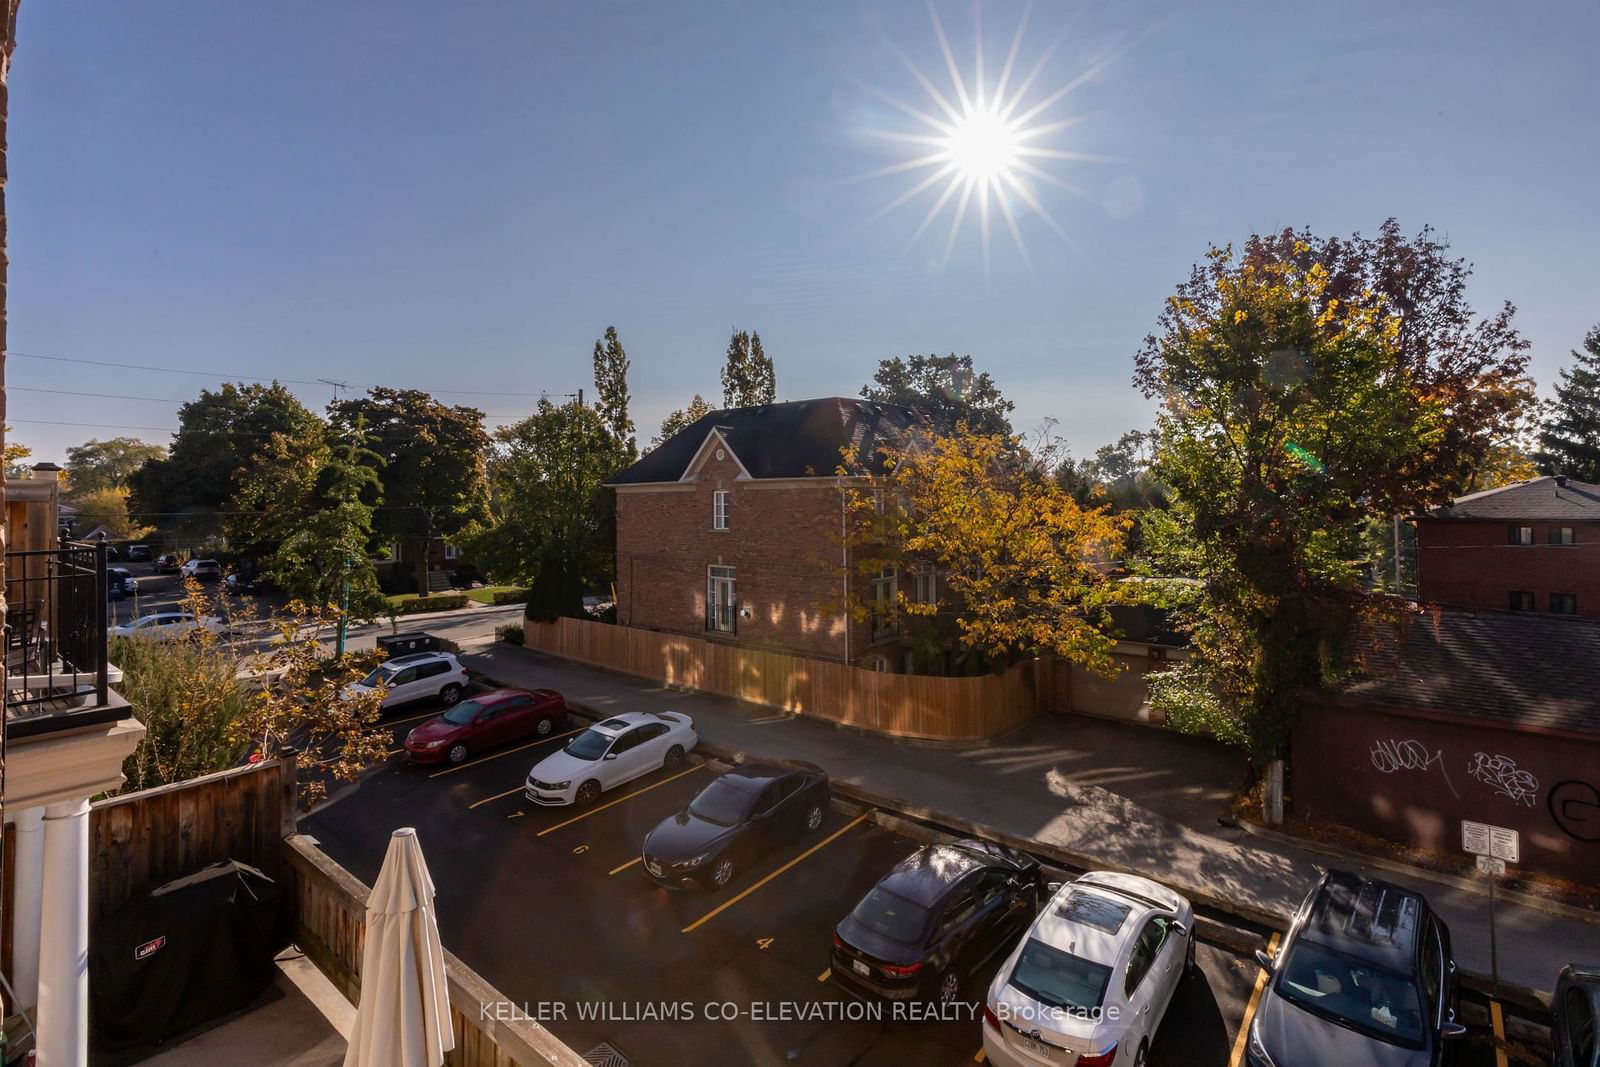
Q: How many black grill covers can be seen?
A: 1